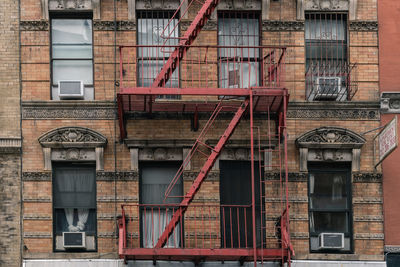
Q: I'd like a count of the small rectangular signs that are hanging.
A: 1